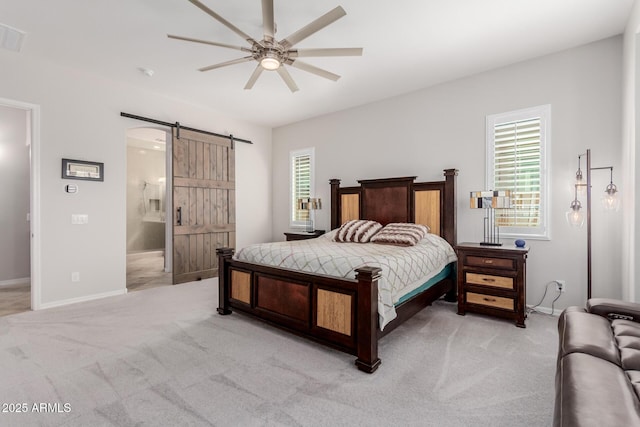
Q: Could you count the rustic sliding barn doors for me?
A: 1